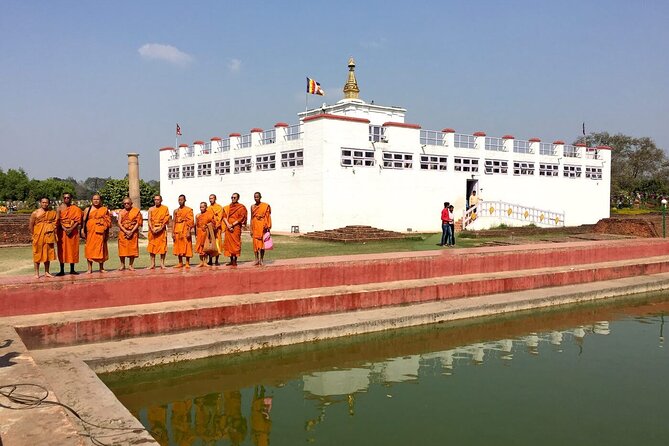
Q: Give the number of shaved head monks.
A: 10